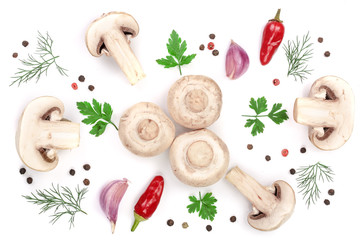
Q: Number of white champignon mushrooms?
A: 7